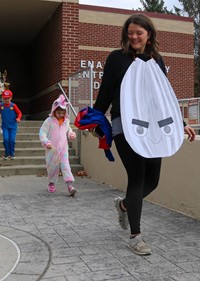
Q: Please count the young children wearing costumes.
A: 2